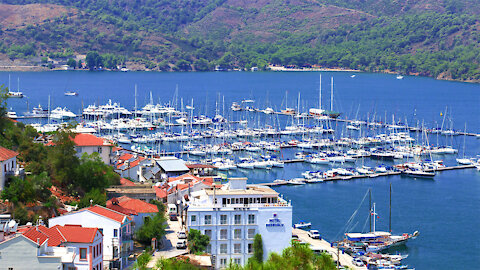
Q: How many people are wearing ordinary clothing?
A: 0